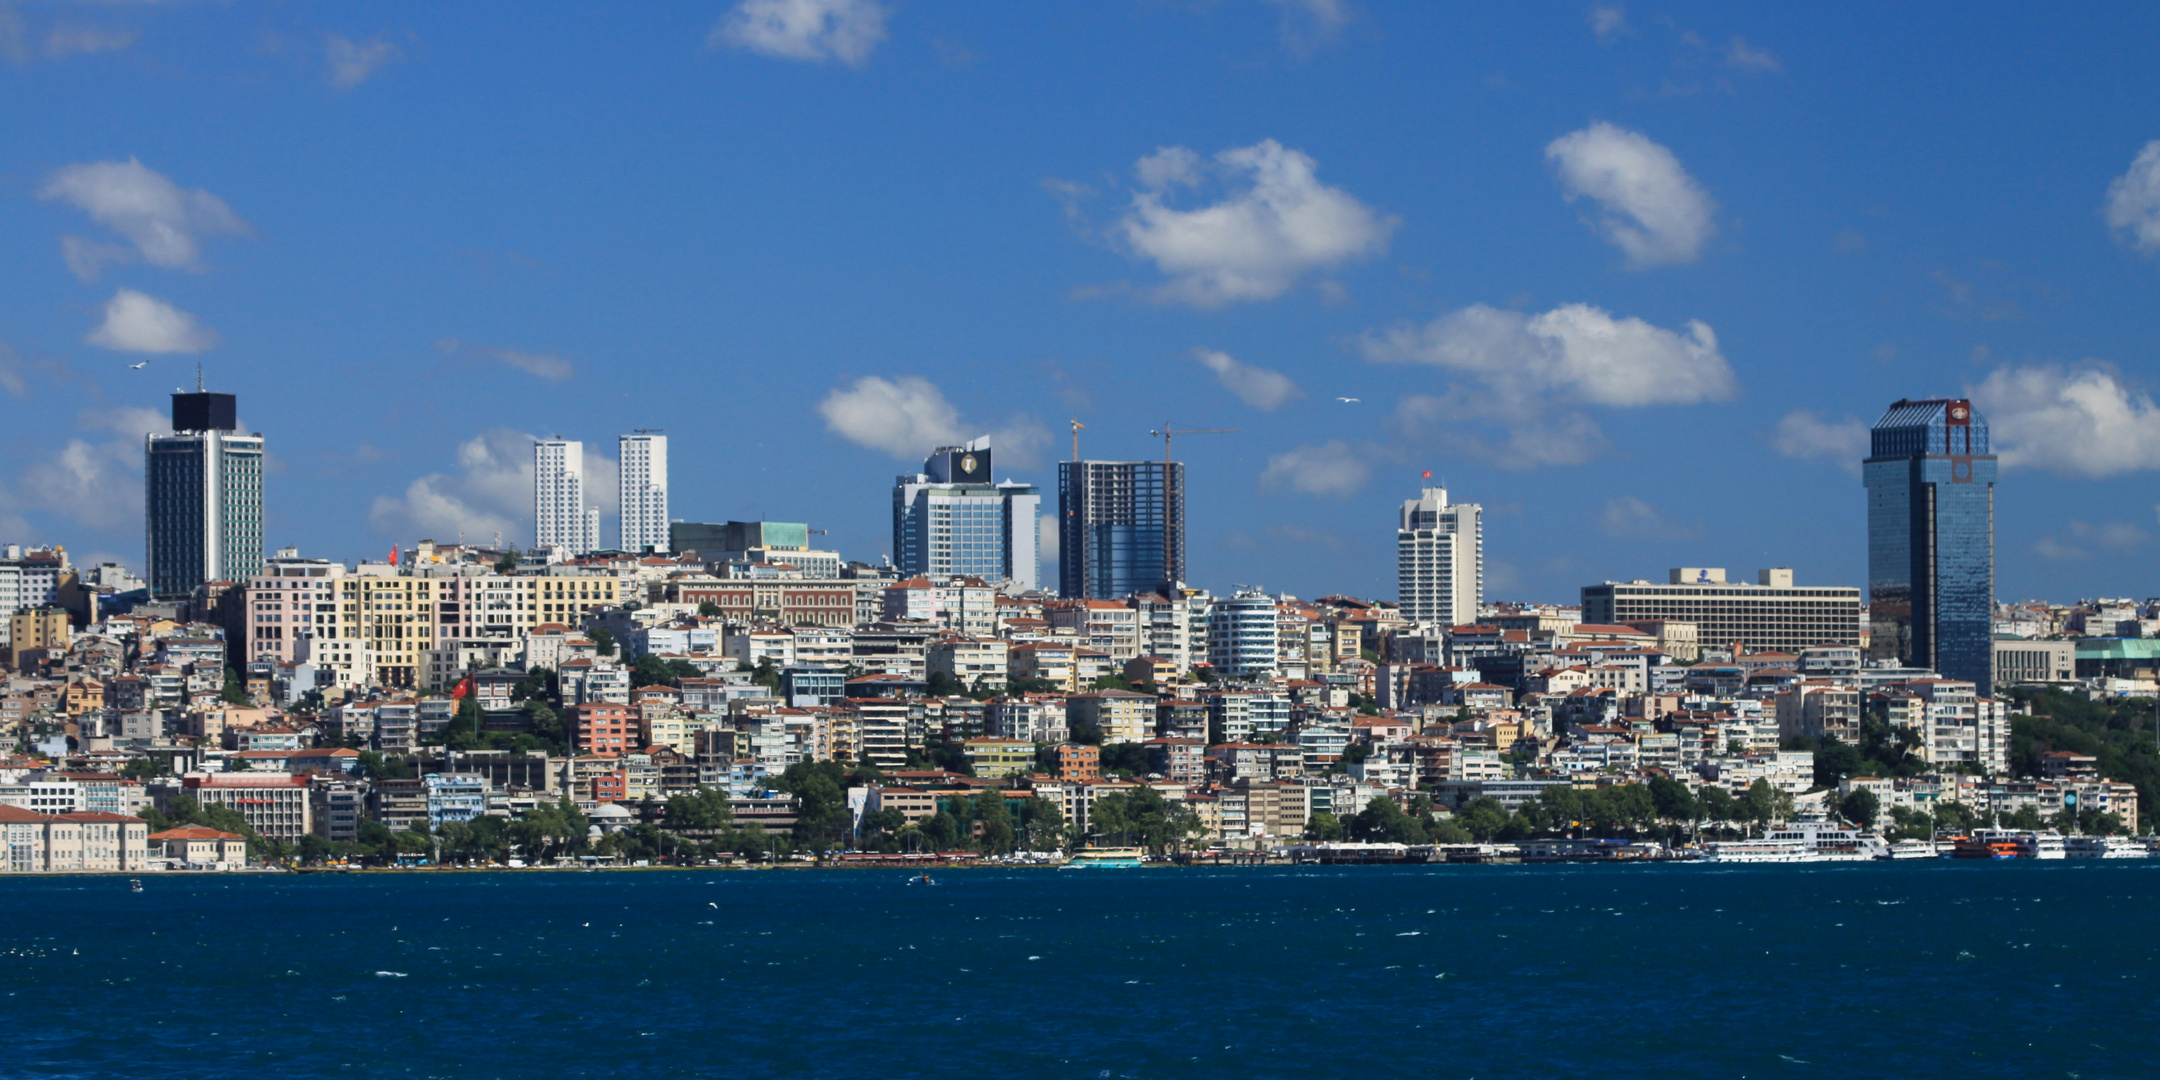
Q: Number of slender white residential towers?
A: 2